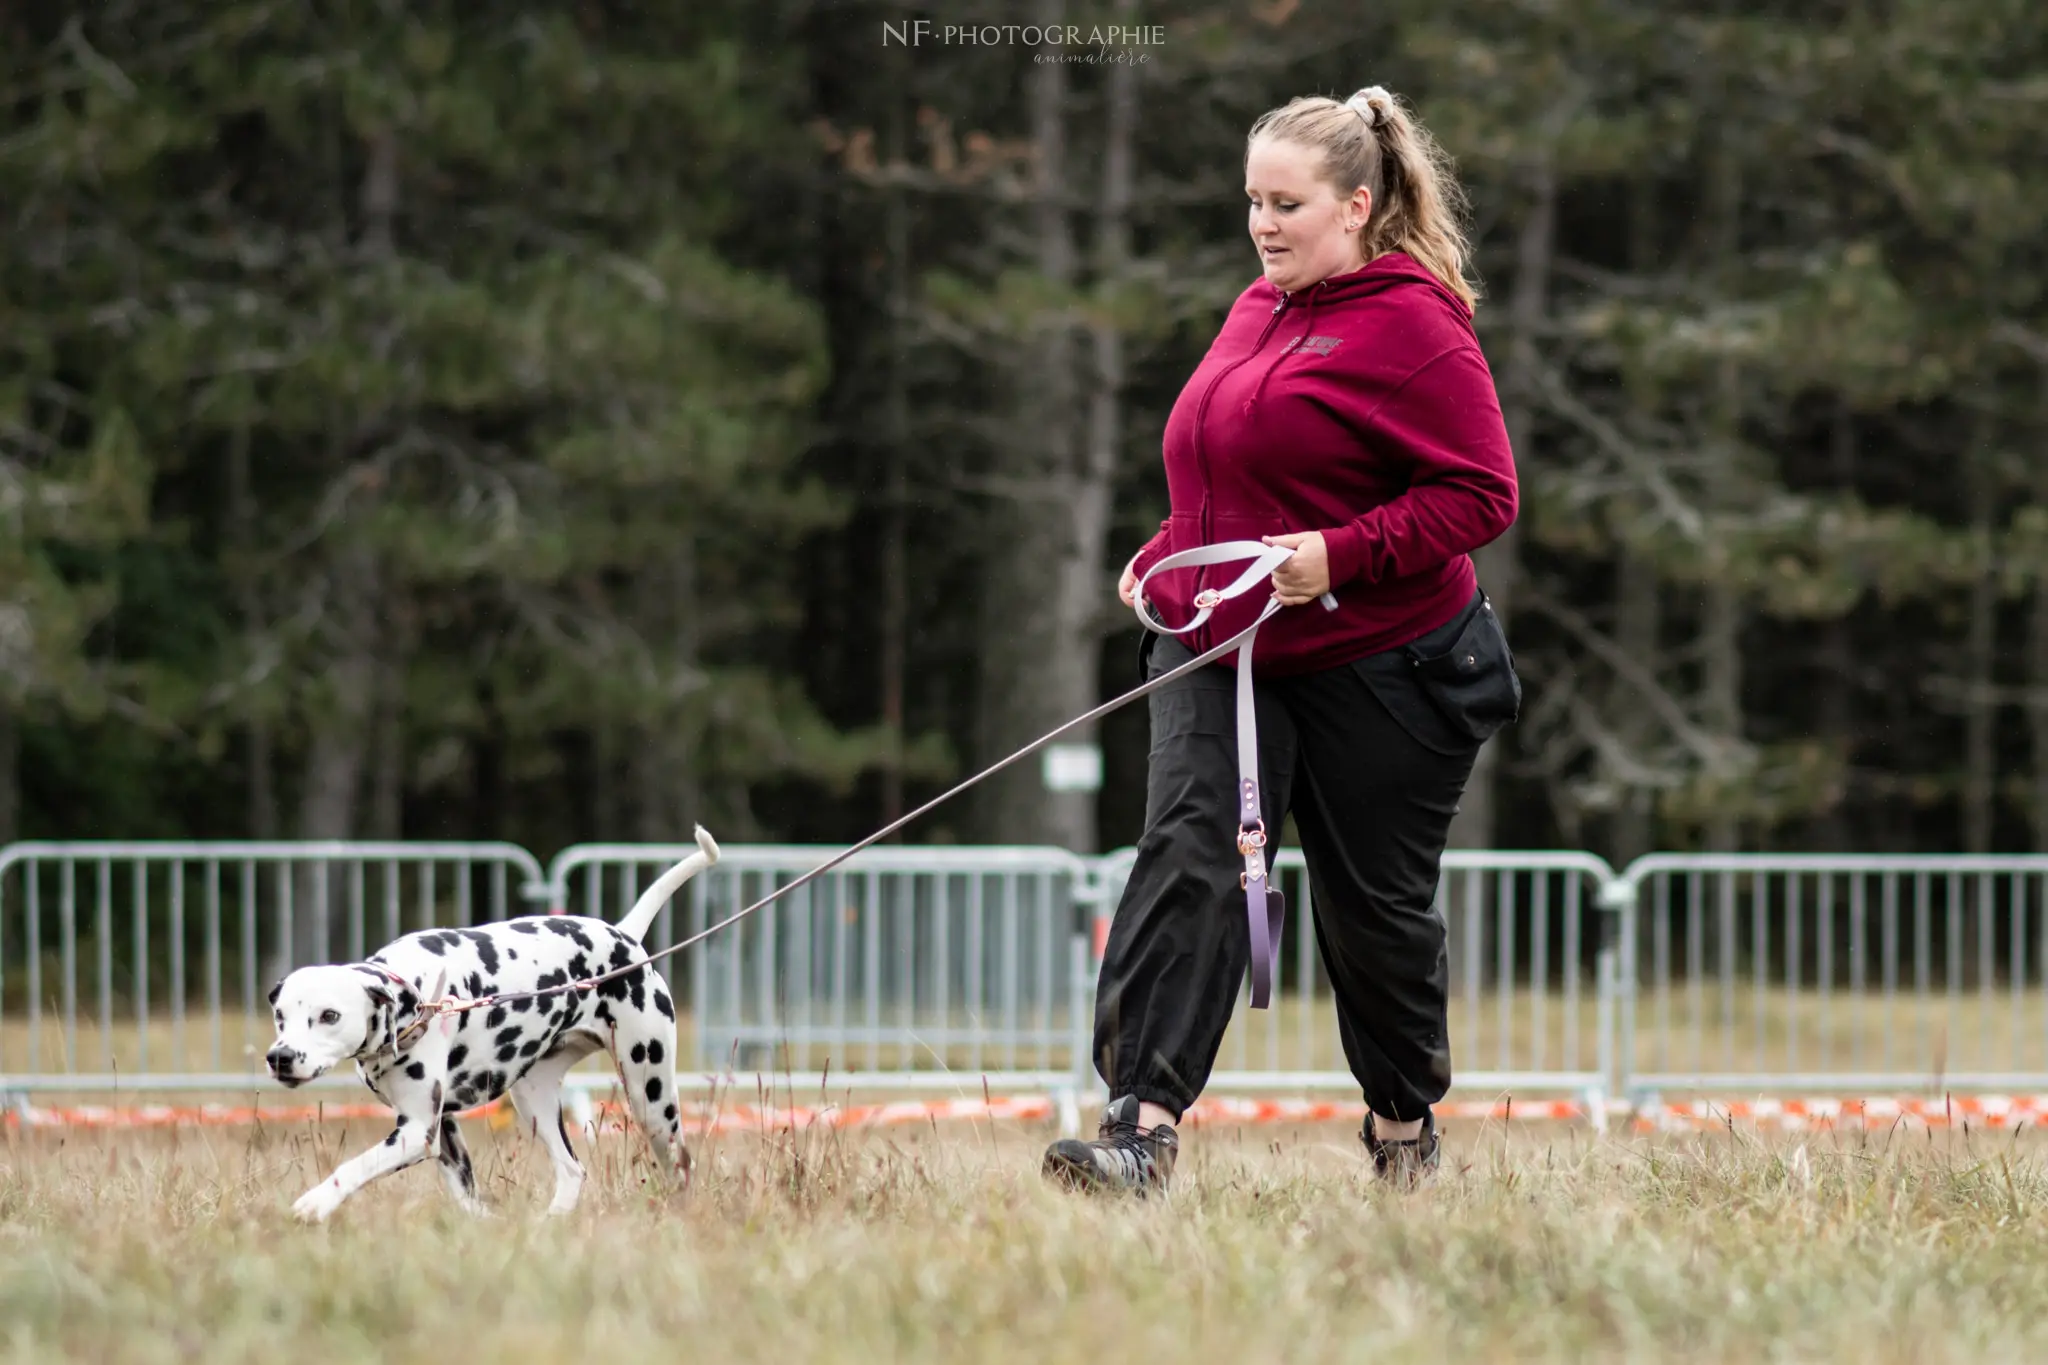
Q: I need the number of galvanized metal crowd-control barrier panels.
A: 4